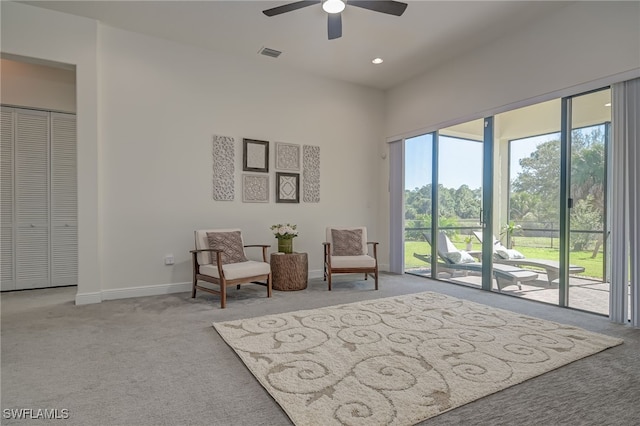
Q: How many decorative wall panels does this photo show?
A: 6